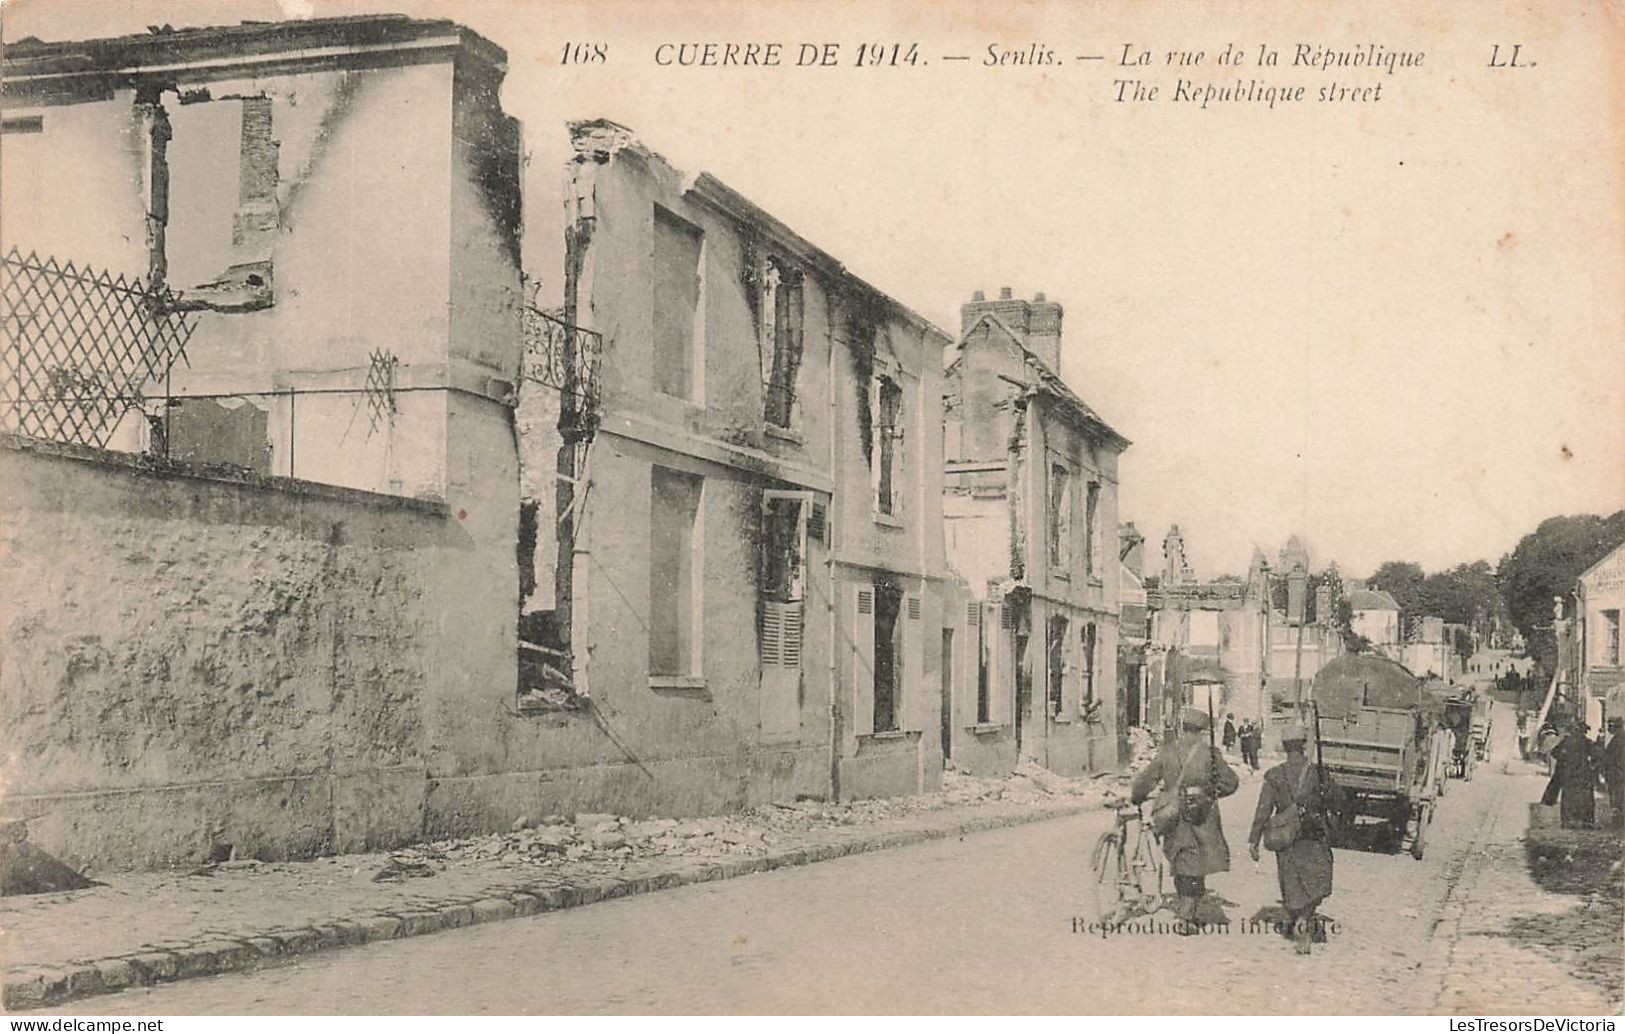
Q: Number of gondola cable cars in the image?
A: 0